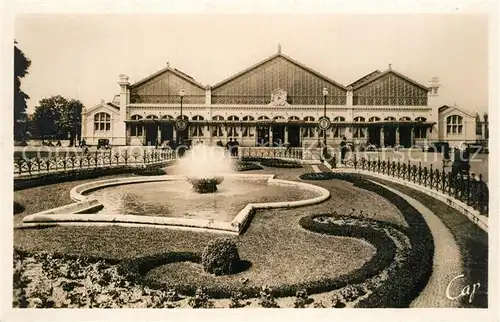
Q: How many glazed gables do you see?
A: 3